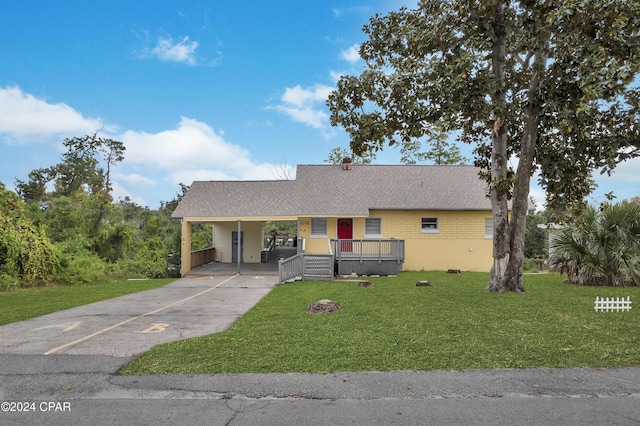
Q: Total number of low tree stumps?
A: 3